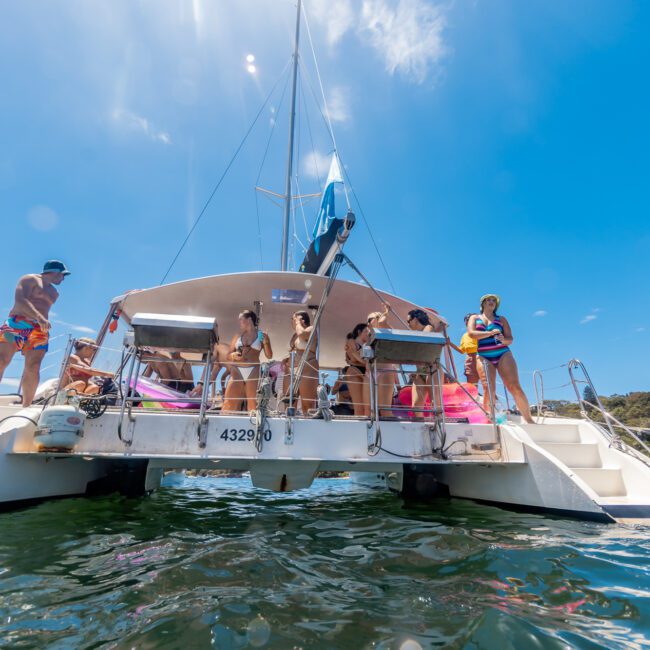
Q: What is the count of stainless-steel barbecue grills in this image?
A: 2